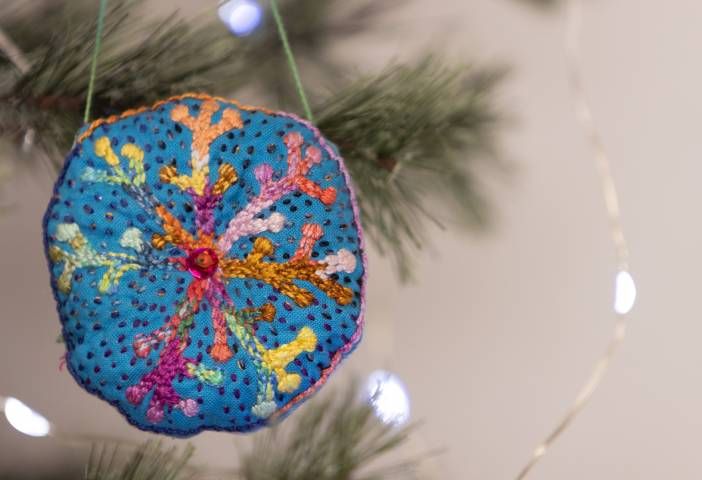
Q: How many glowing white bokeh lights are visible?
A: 4